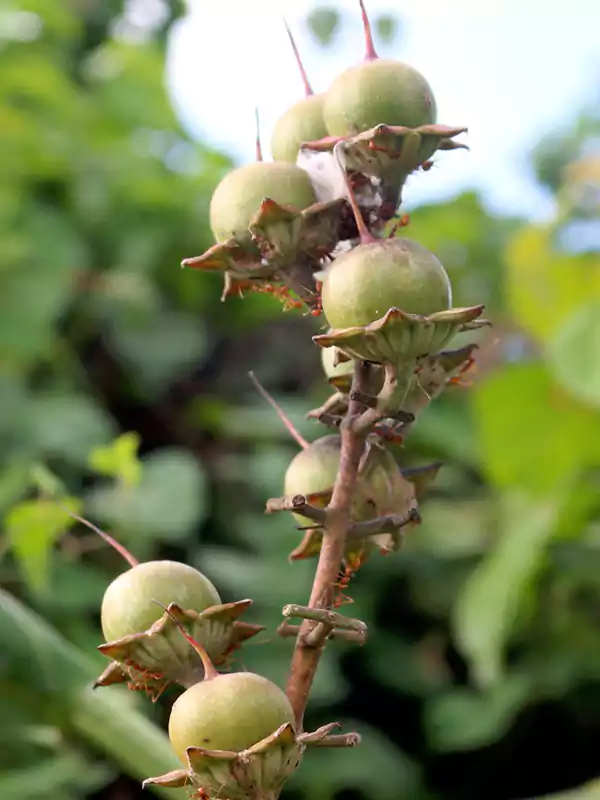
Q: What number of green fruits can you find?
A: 8